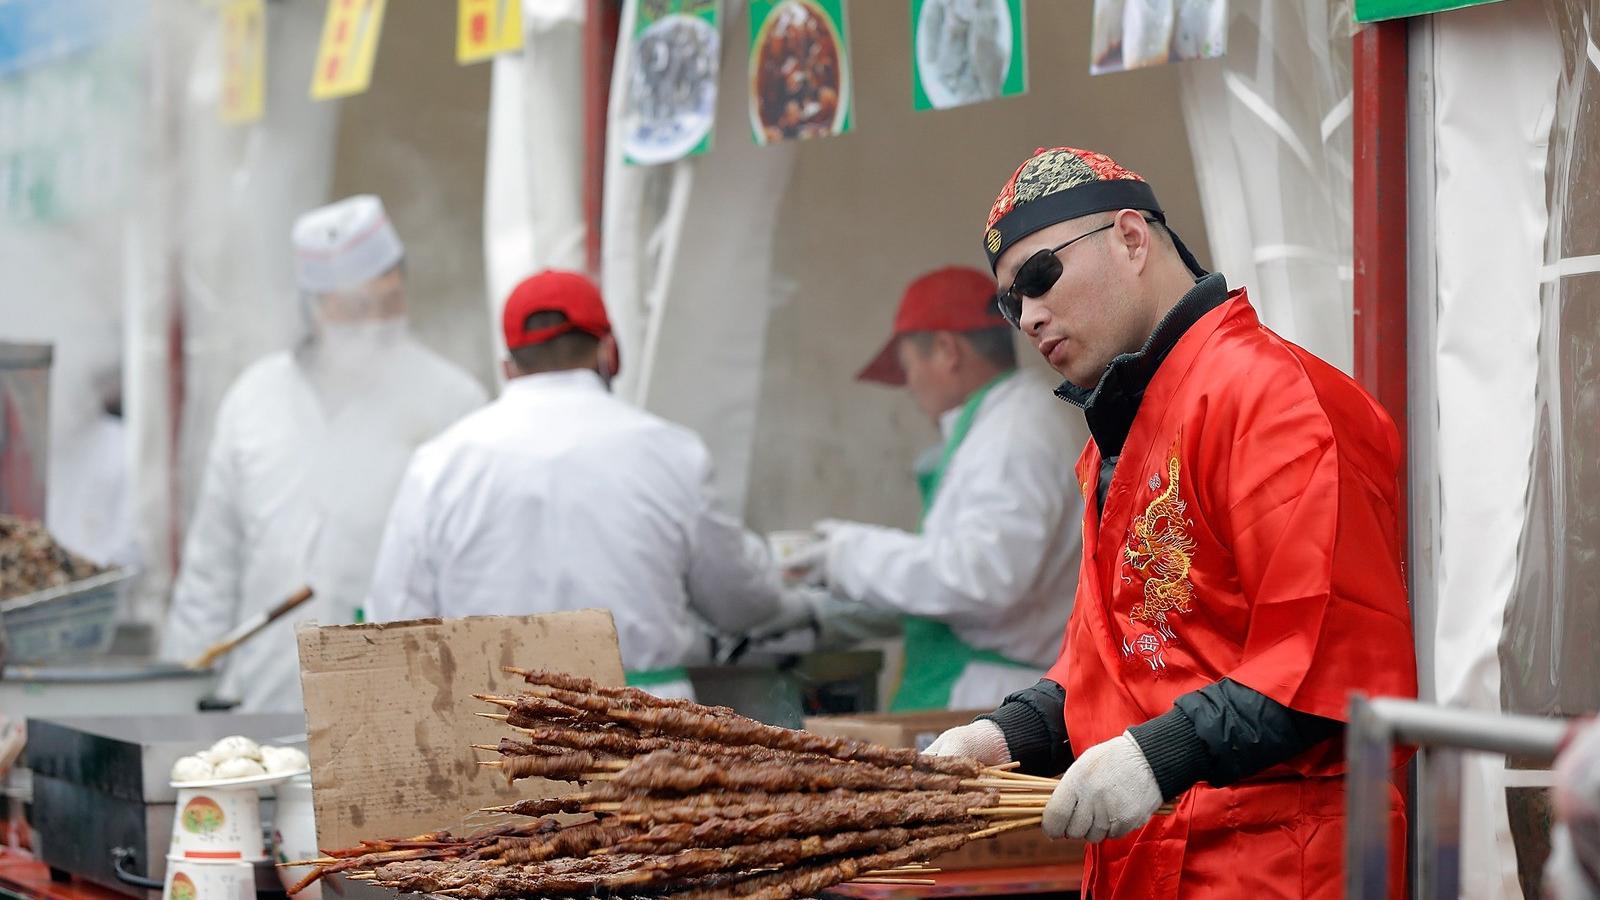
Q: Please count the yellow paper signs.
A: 3